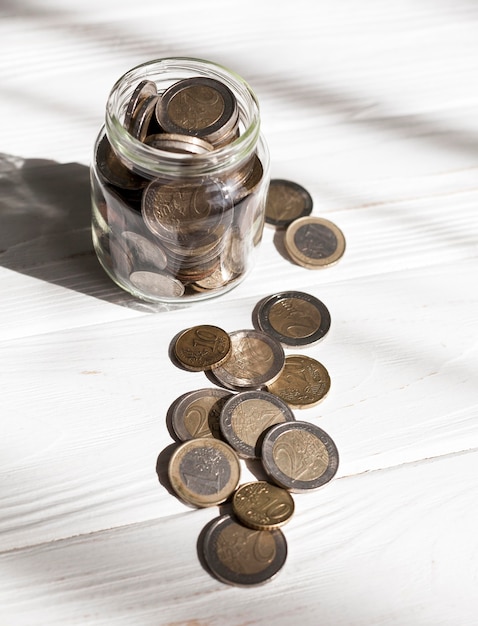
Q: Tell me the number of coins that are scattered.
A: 12